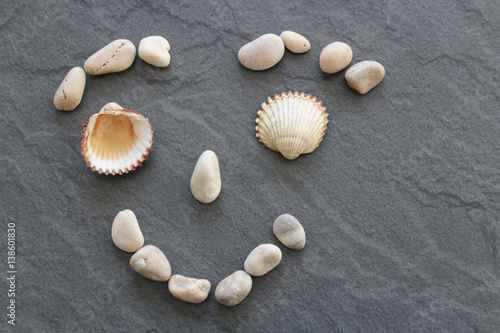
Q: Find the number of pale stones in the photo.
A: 14